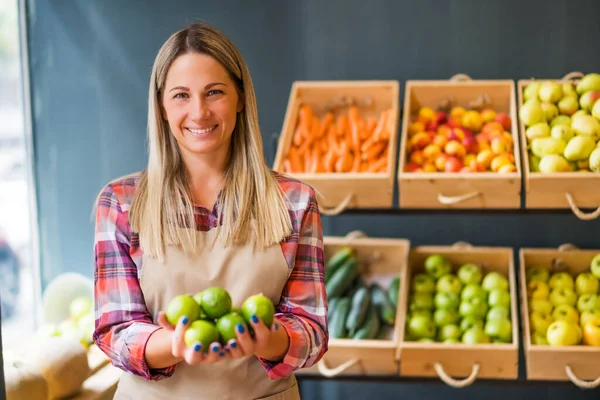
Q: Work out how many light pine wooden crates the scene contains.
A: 6